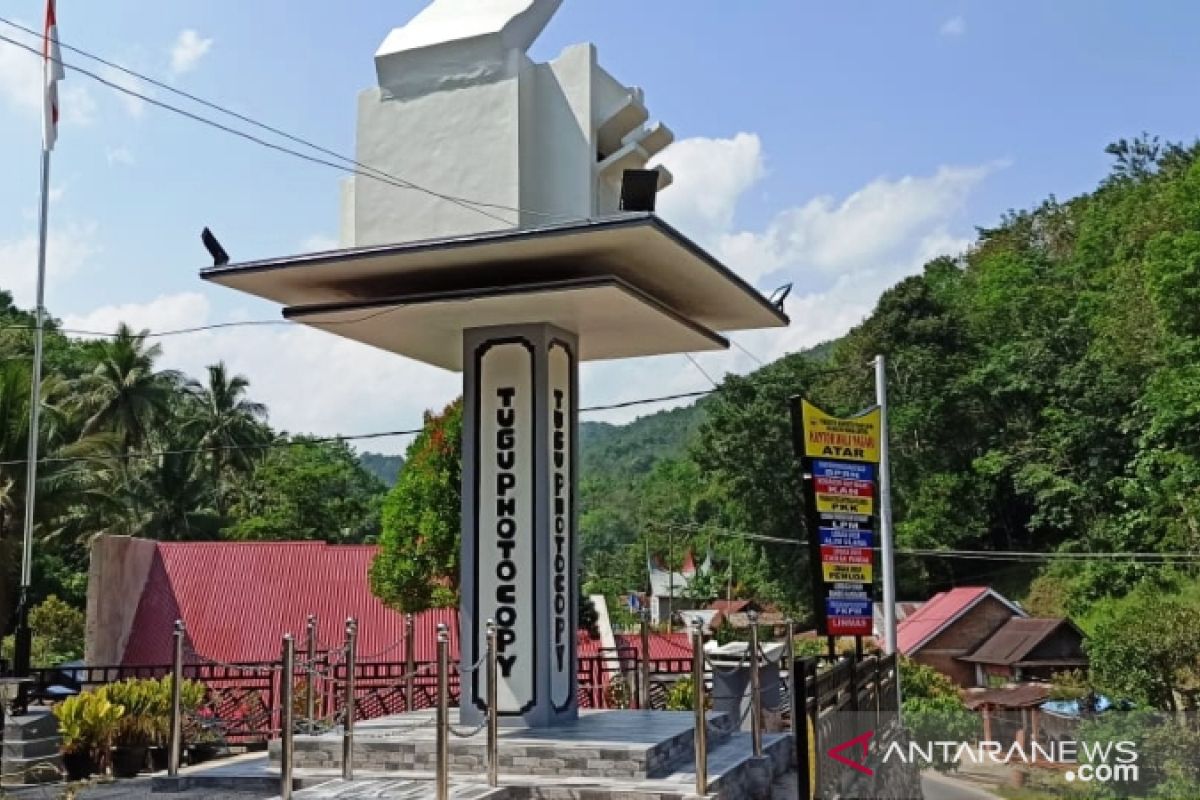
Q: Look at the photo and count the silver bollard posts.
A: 11